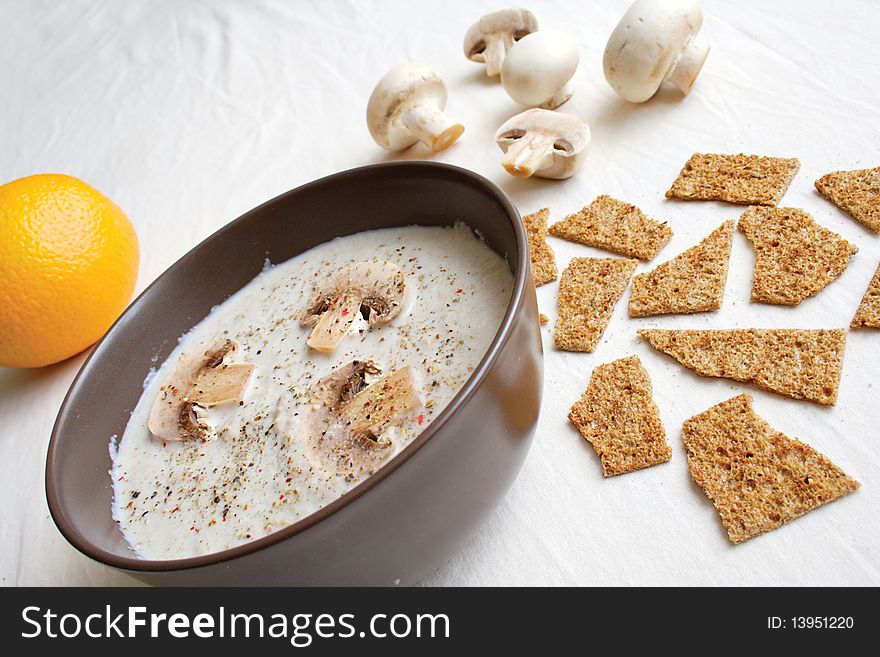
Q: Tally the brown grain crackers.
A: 11